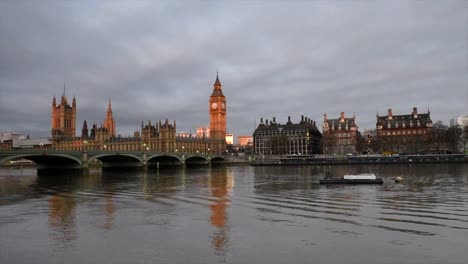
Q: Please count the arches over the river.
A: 5